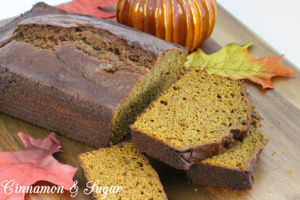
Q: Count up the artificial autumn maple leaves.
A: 3